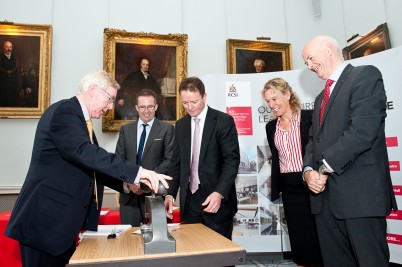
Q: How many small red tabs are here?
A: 5